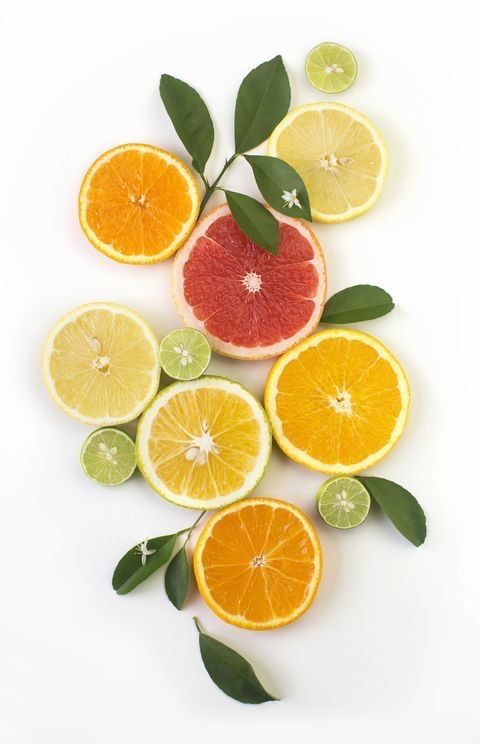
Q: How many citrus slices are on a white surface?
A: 11